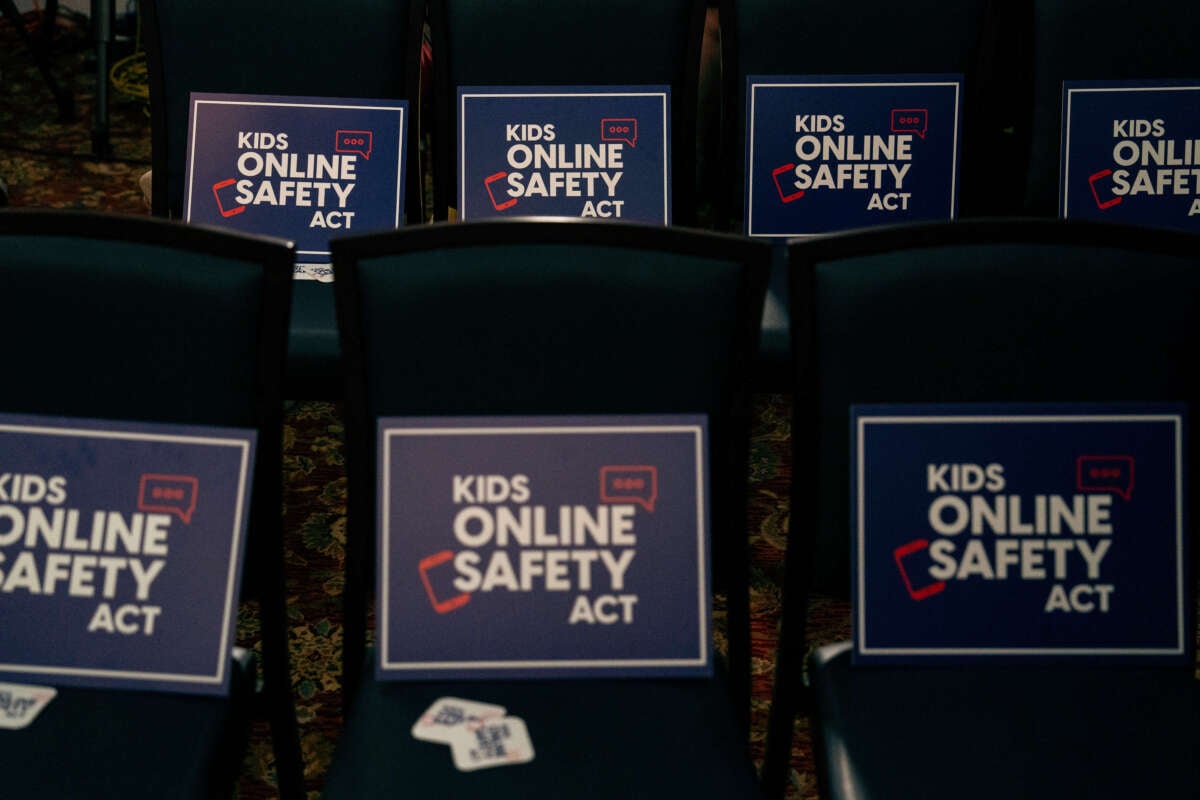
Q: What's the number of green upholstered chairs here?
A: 7